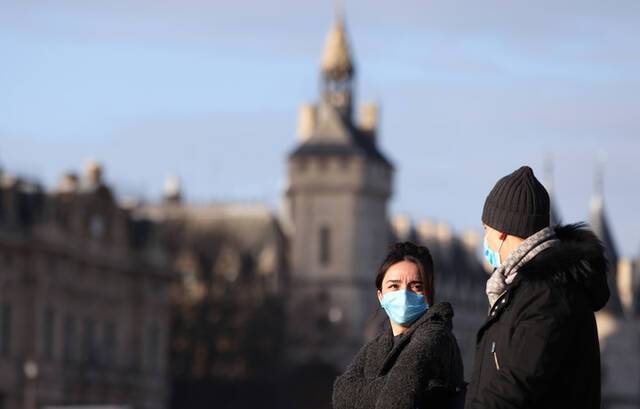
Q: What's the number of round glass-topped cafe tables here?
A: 0